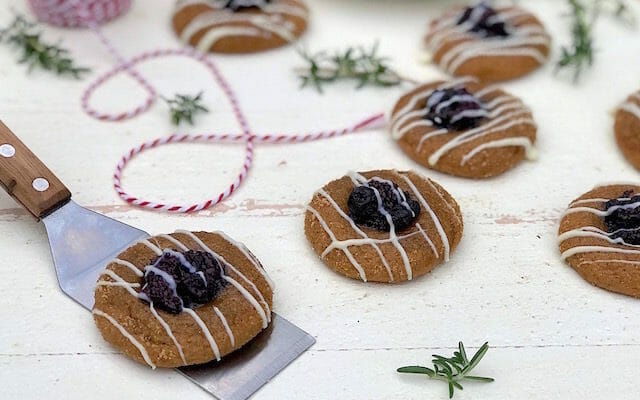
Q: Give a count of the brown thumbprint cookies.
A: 7